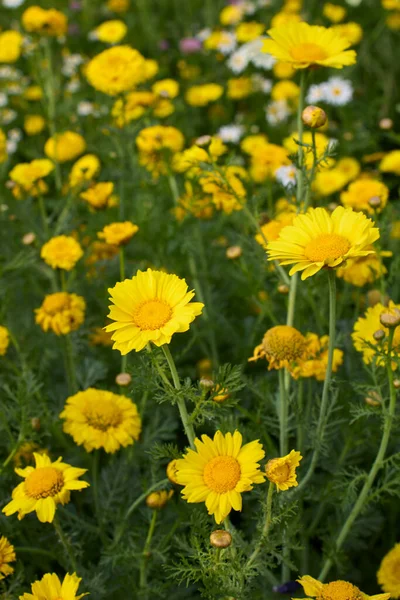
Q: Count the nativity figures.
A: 0